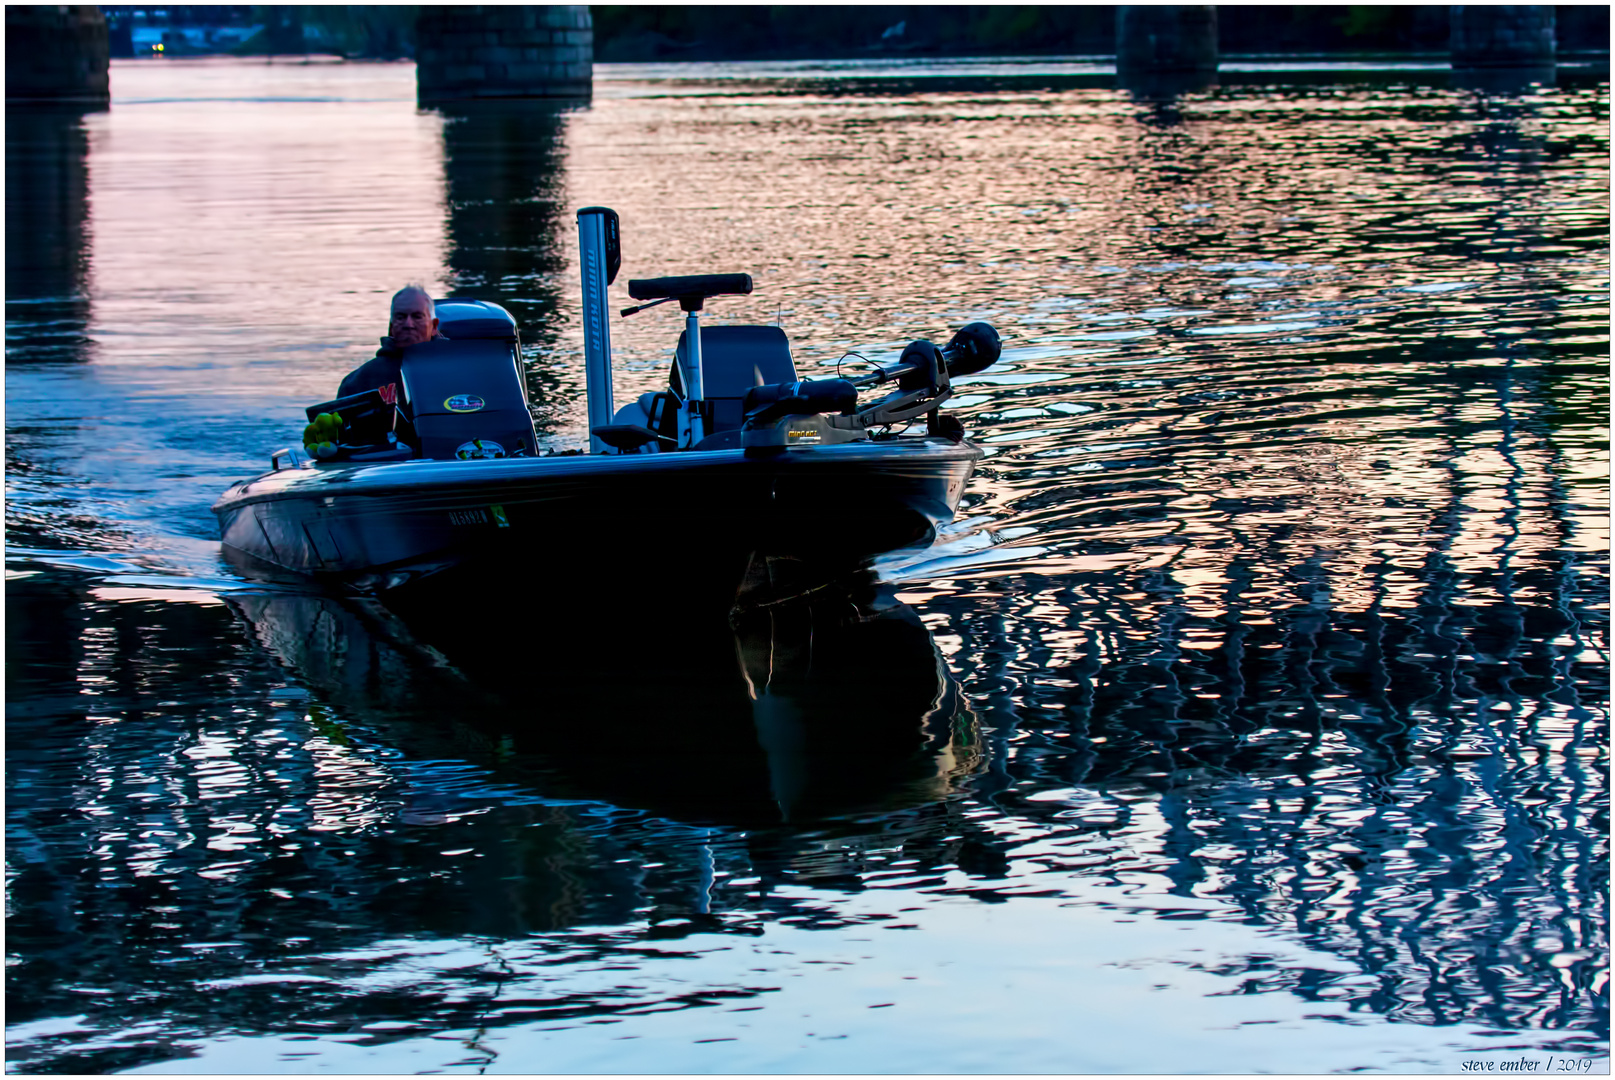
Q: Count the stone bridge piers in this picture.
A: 4